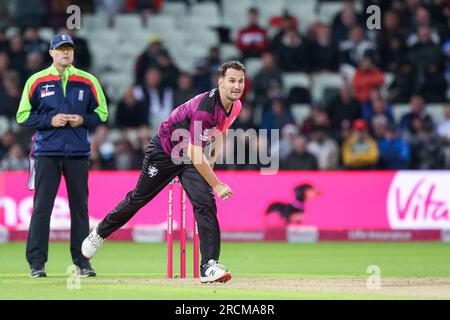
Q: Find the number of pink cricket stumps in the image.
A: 3